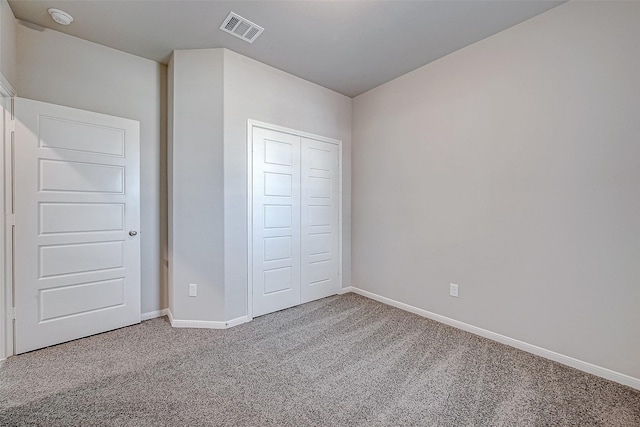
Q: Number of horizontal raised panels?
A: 15